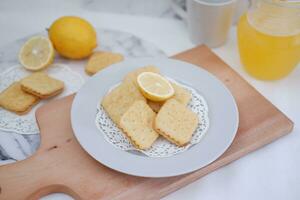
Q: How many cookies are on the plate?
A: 5